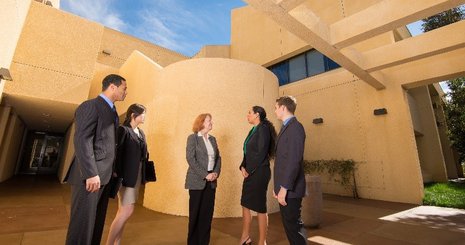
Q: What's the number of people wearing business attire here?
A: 5